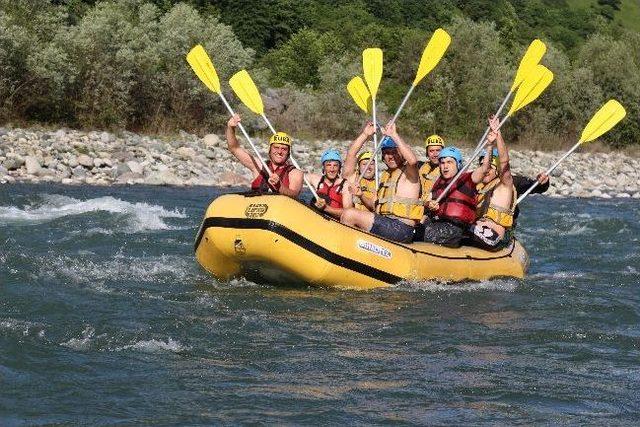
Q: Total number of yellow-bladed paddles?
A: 8